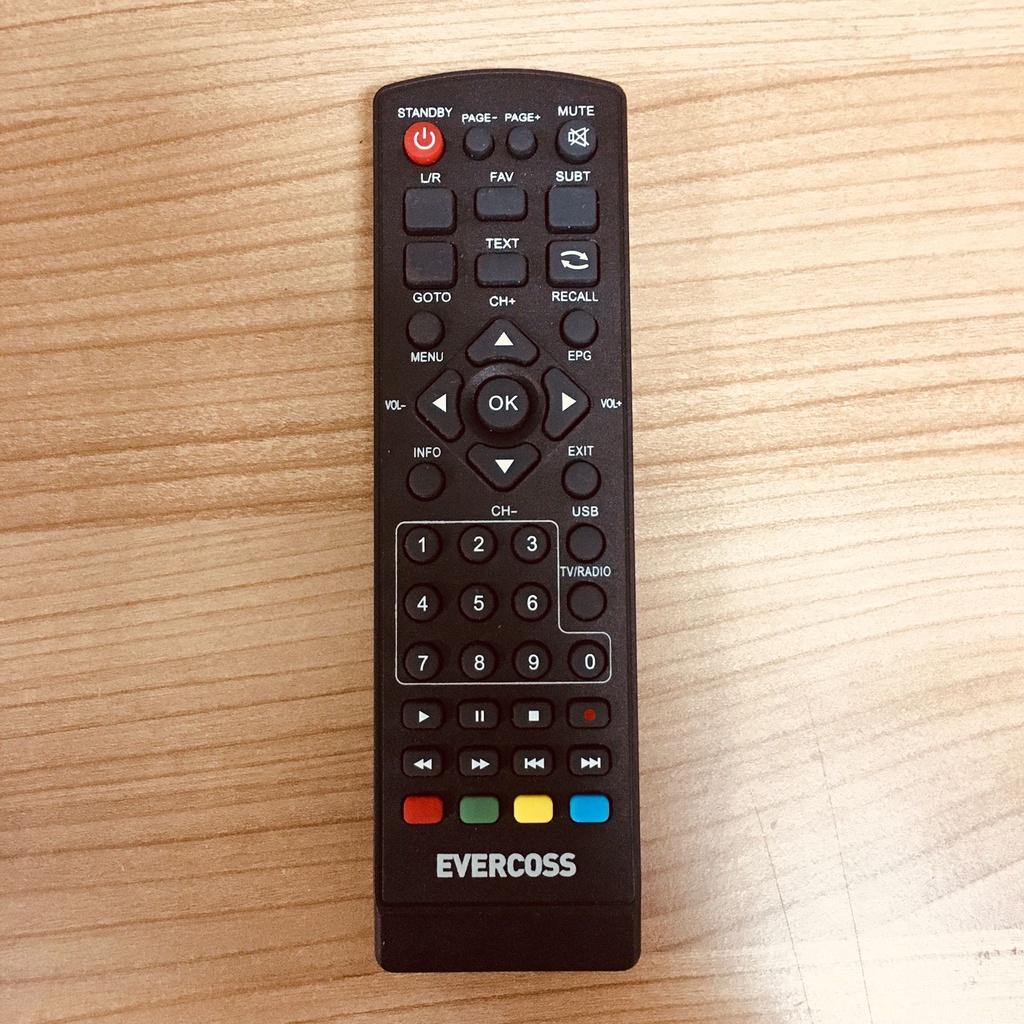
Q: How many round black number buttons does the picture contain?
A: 10